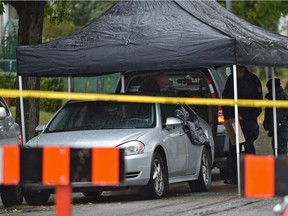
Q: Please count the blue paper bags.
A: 0